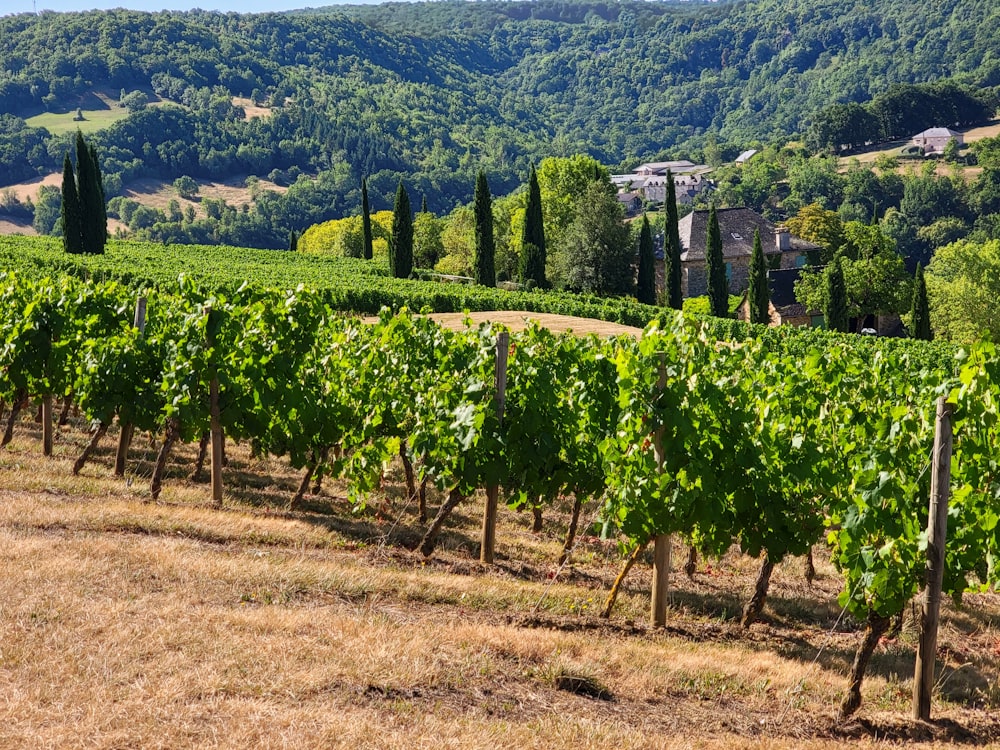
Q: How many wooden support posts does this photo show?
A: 6